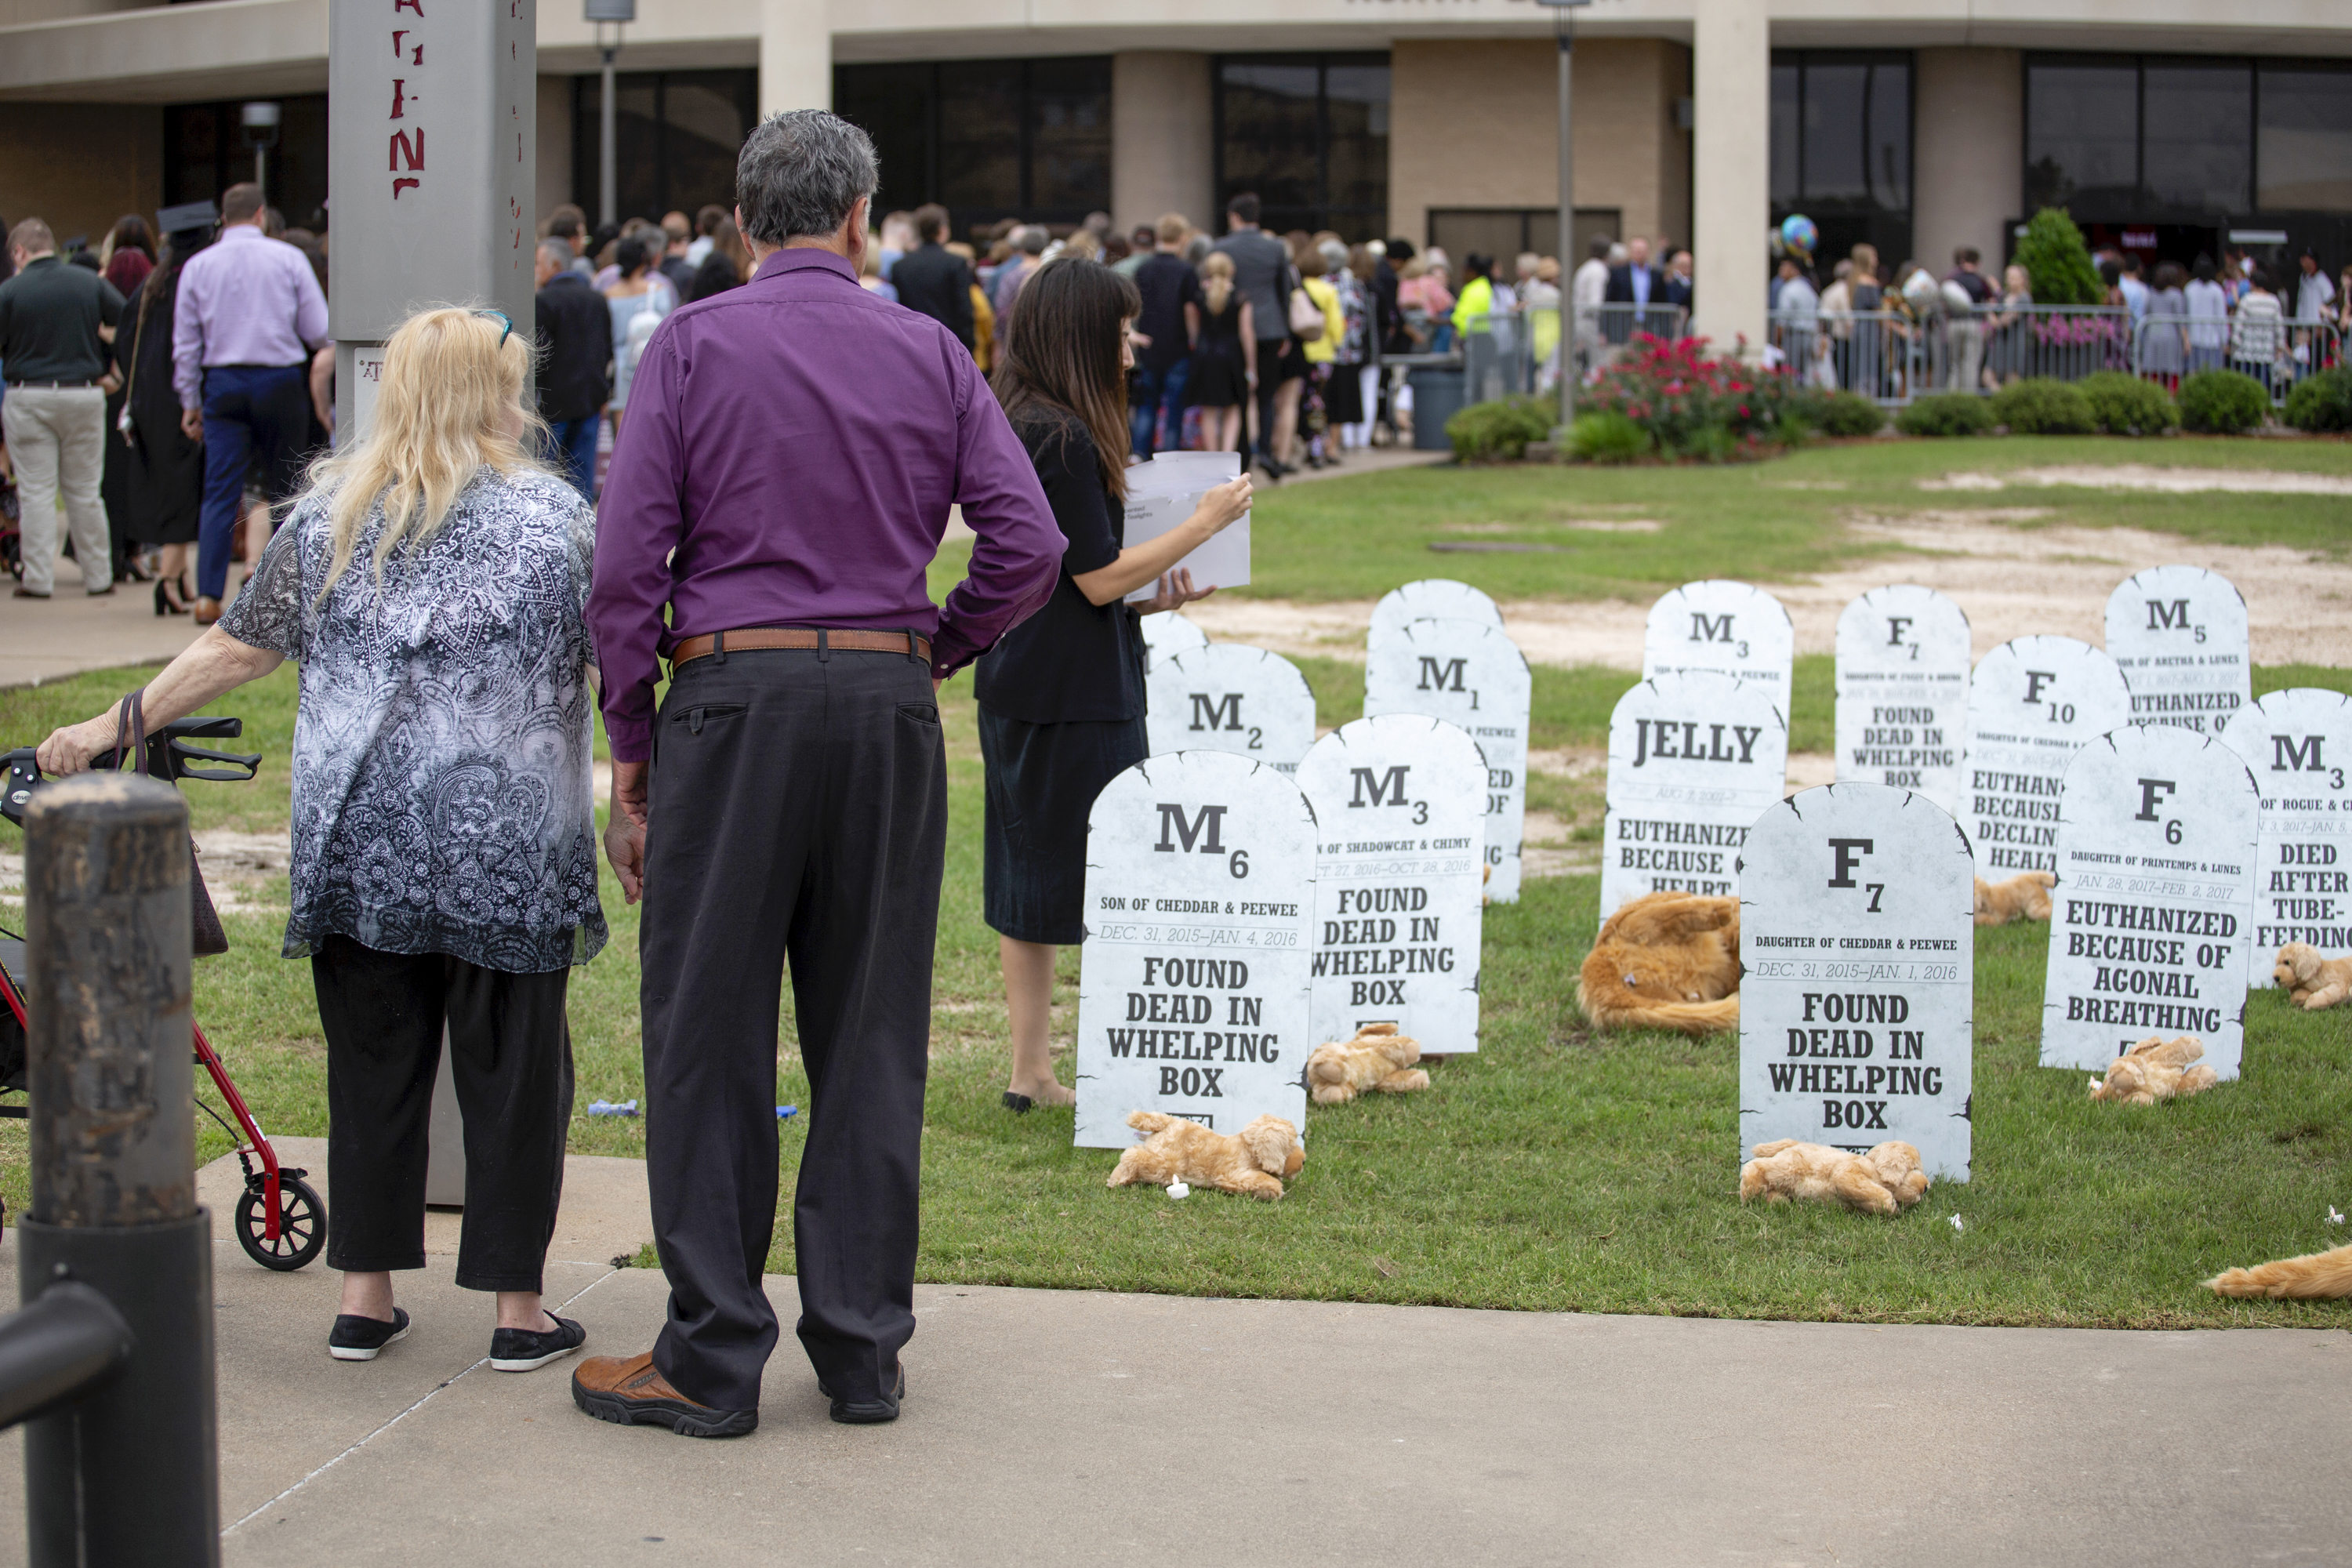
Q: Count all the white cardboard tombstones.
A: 14